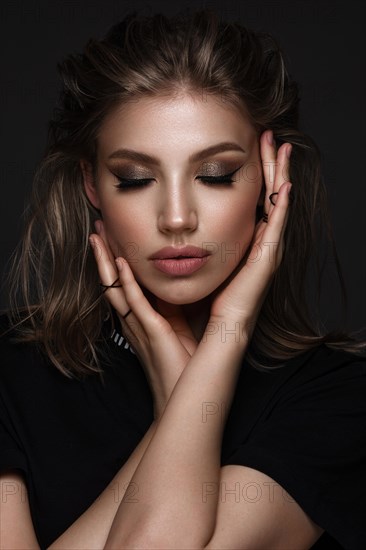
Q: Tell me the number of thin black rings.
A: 4